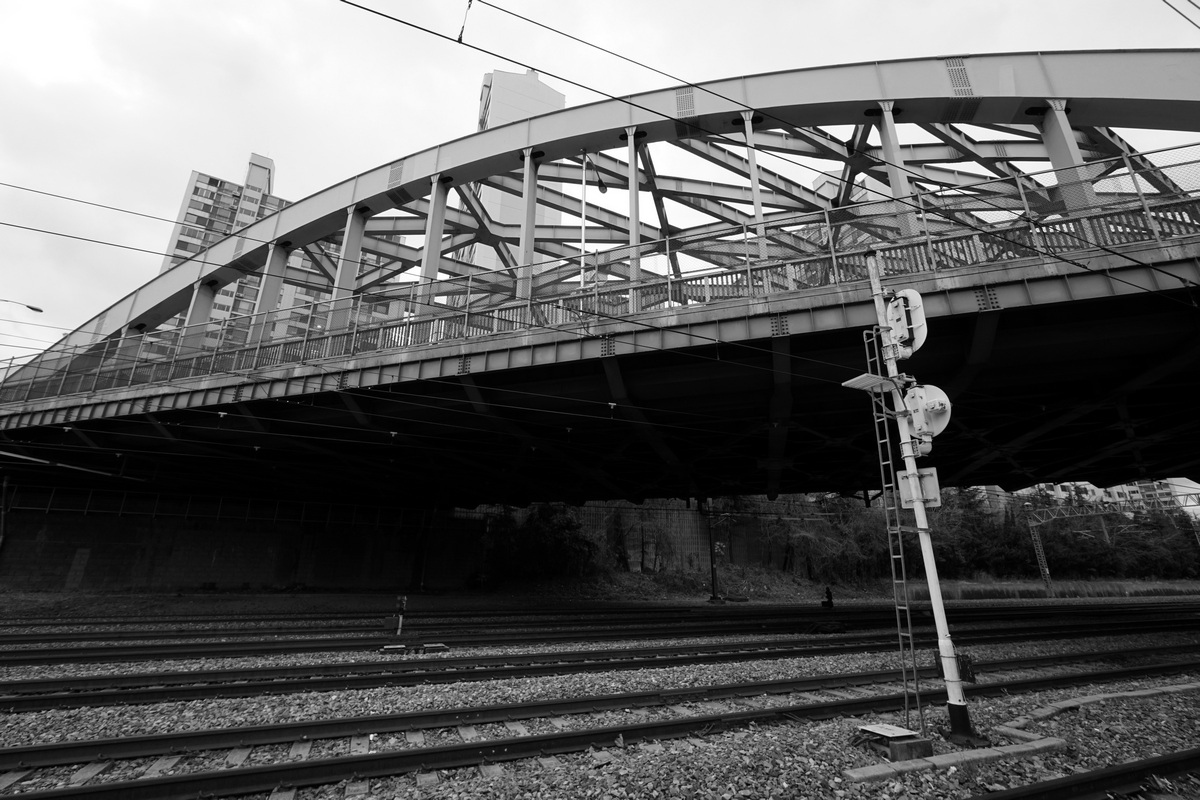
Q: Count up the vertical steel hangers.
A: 10